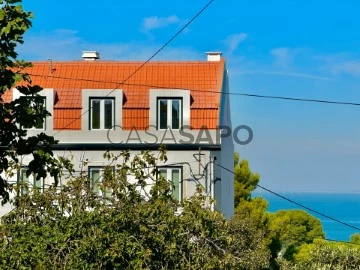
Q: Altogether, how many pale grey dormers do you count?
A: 3